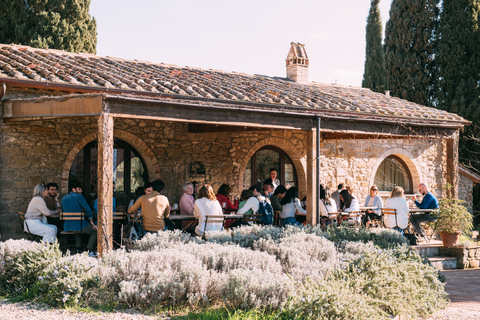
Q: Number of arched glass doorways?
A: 2